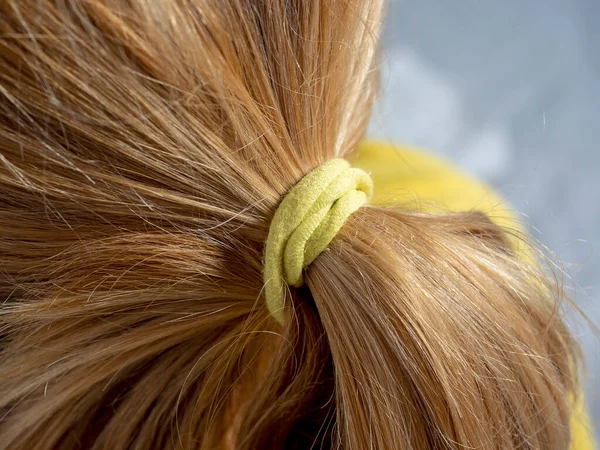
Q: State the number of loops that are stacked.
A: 3